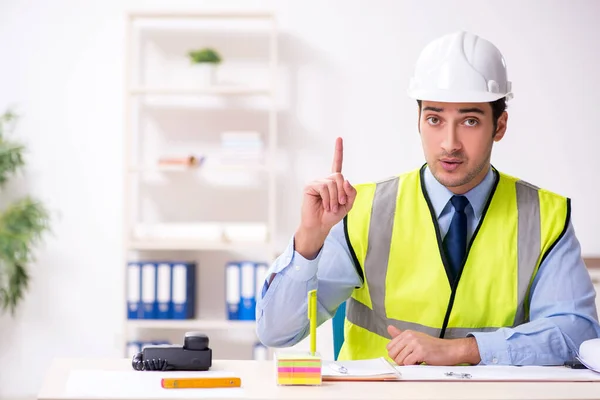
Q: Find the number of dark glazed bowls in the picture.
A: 0